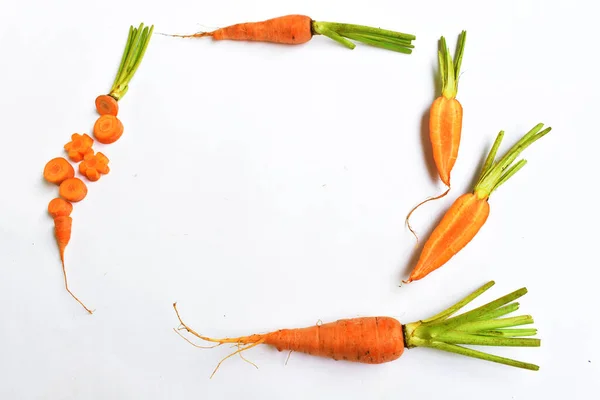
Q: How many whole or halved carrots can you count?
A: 4